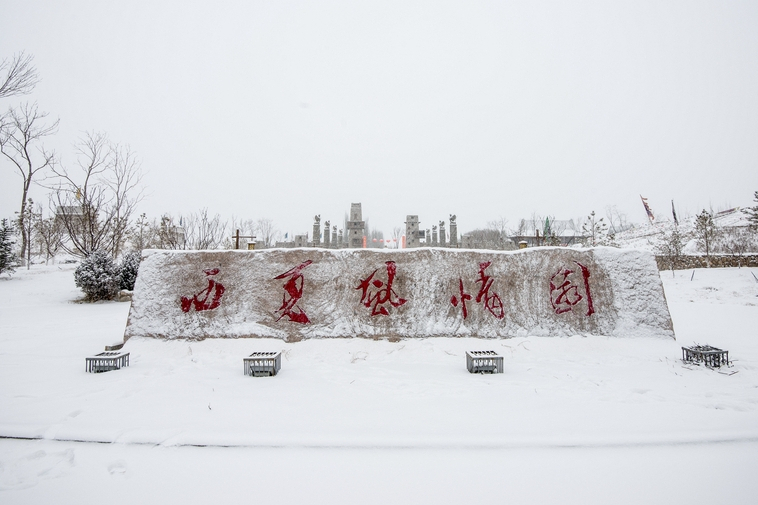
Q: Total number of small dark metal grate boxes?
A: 4